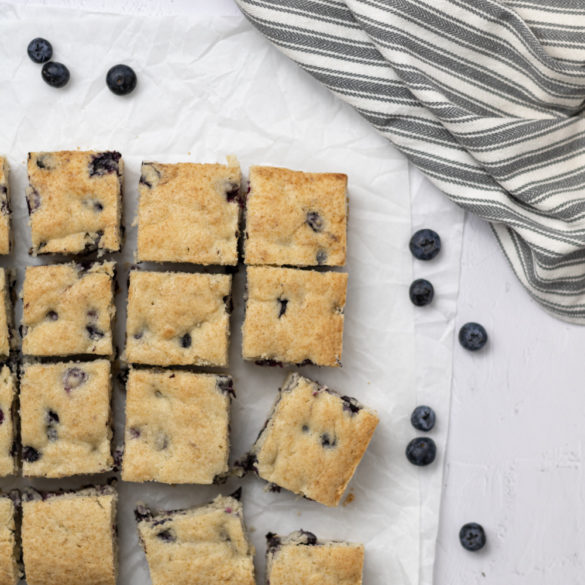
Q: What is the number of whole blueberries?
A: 9